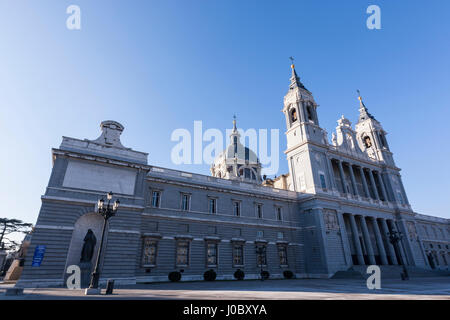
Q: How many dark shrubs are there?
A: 5